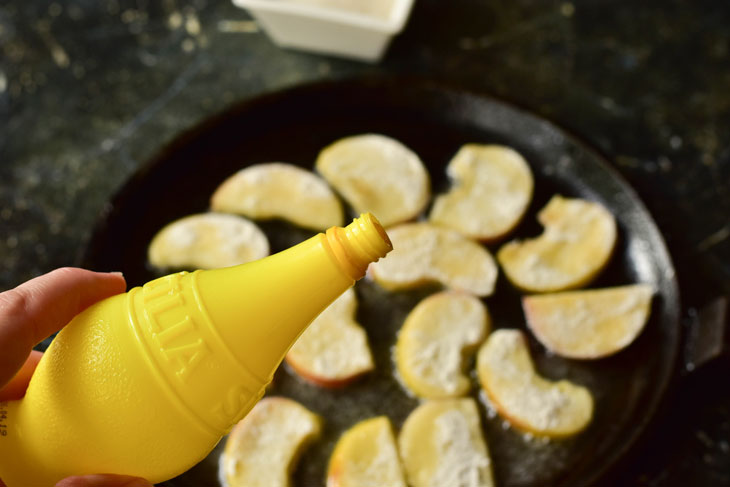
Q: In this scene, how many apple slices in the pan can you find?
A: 13